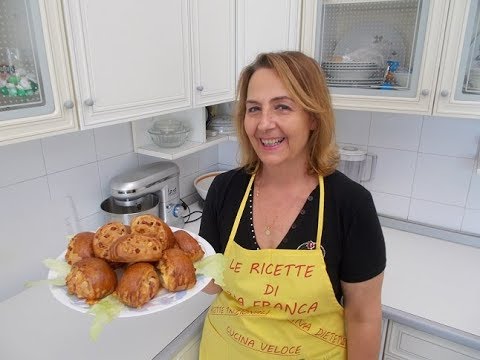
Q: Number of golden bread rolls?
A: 8